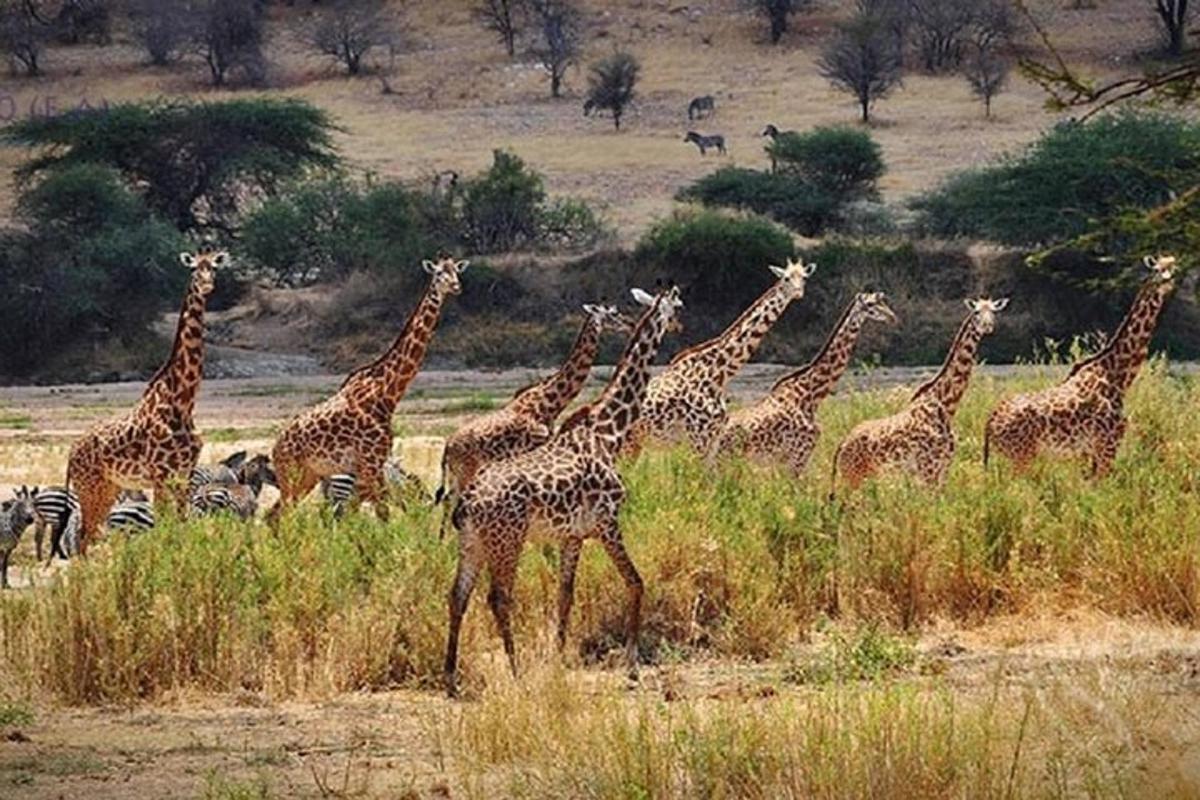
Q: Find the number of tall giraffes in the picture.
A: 8